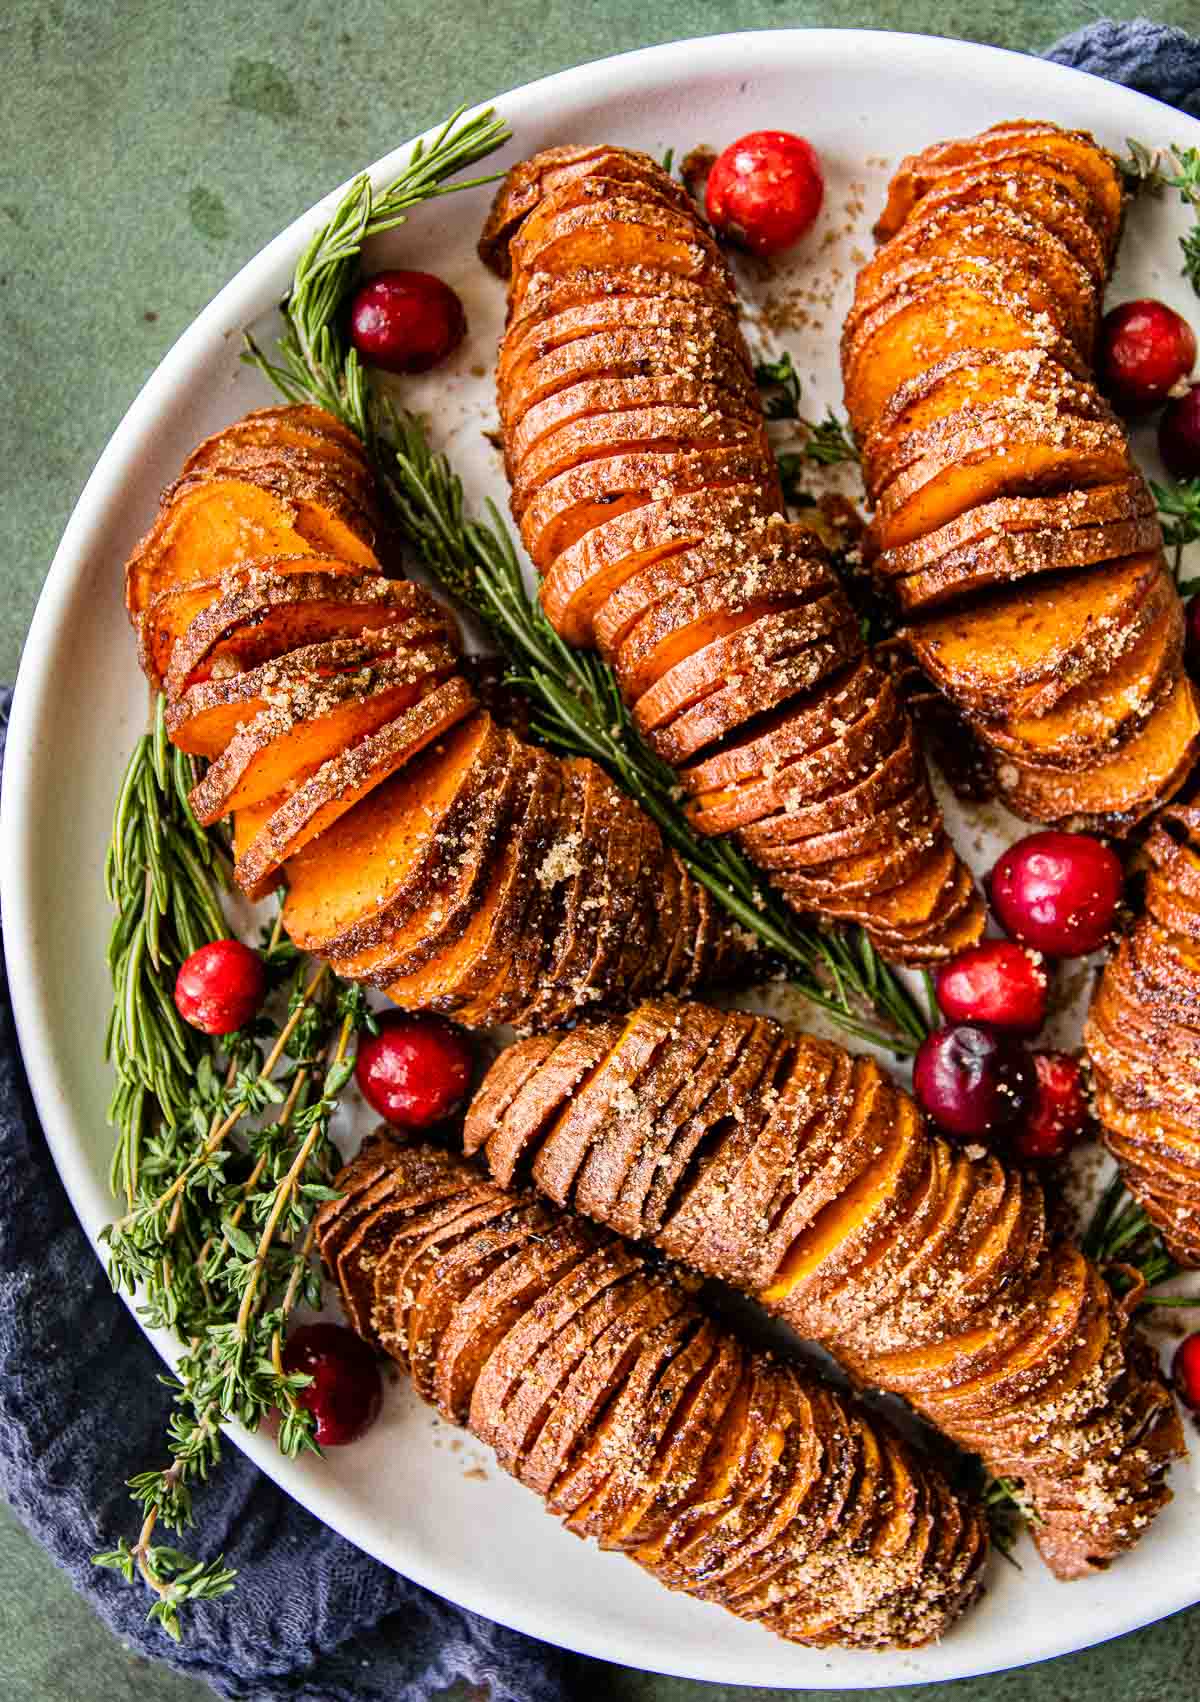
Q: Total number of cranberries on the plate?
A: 12